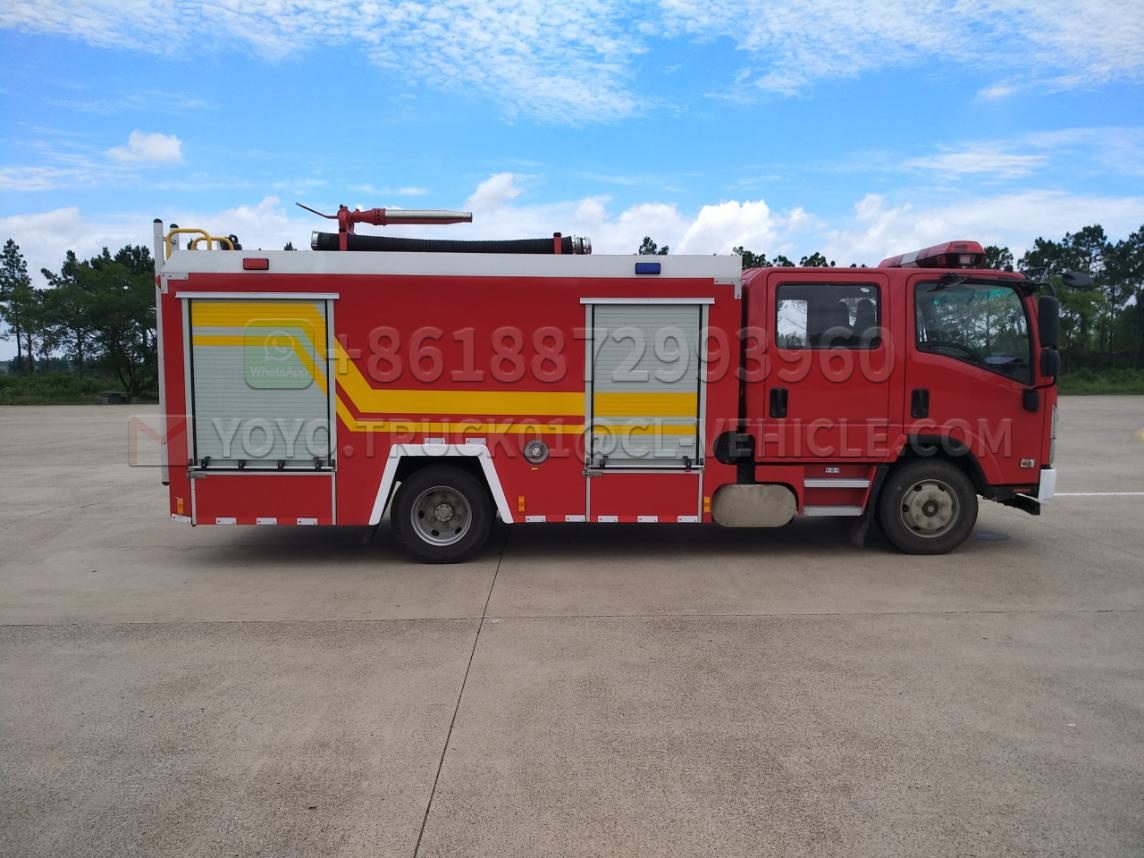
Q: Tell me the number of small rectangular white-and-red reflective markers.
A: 11